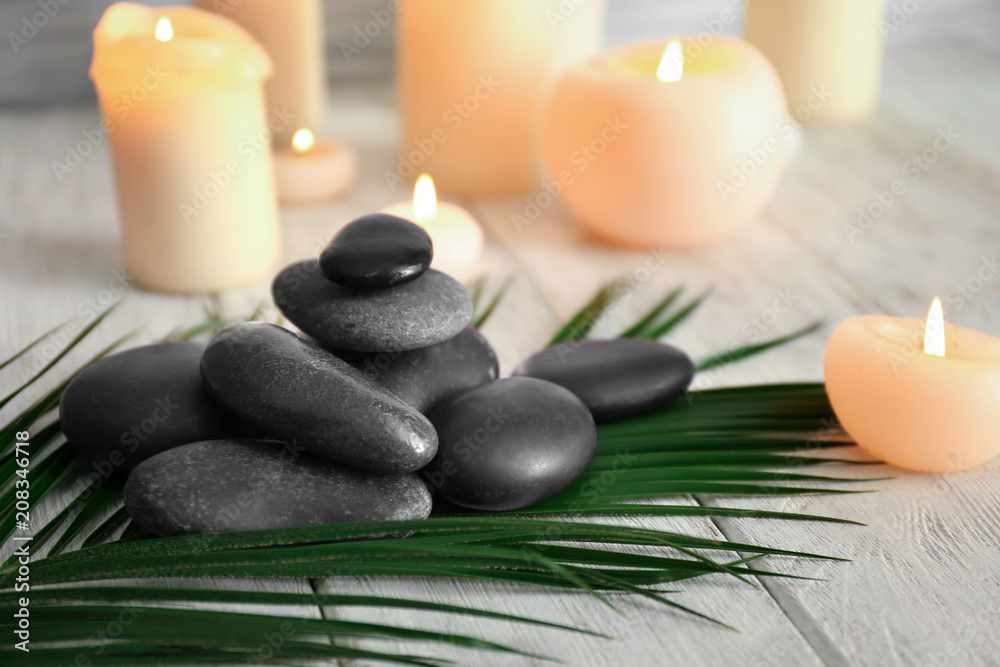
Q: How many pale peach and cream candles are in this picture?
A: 8